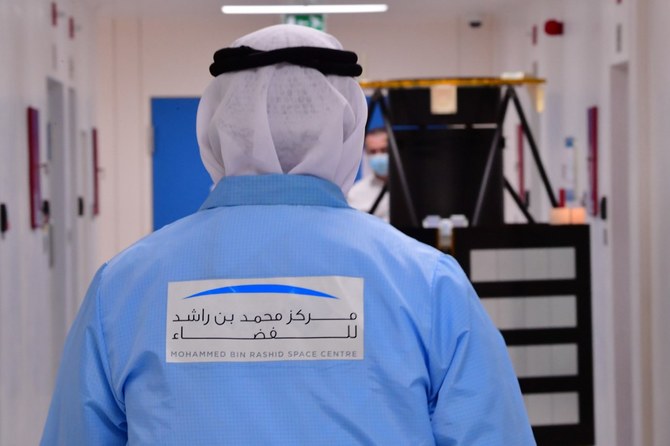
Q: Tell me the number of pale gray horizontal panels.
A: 4